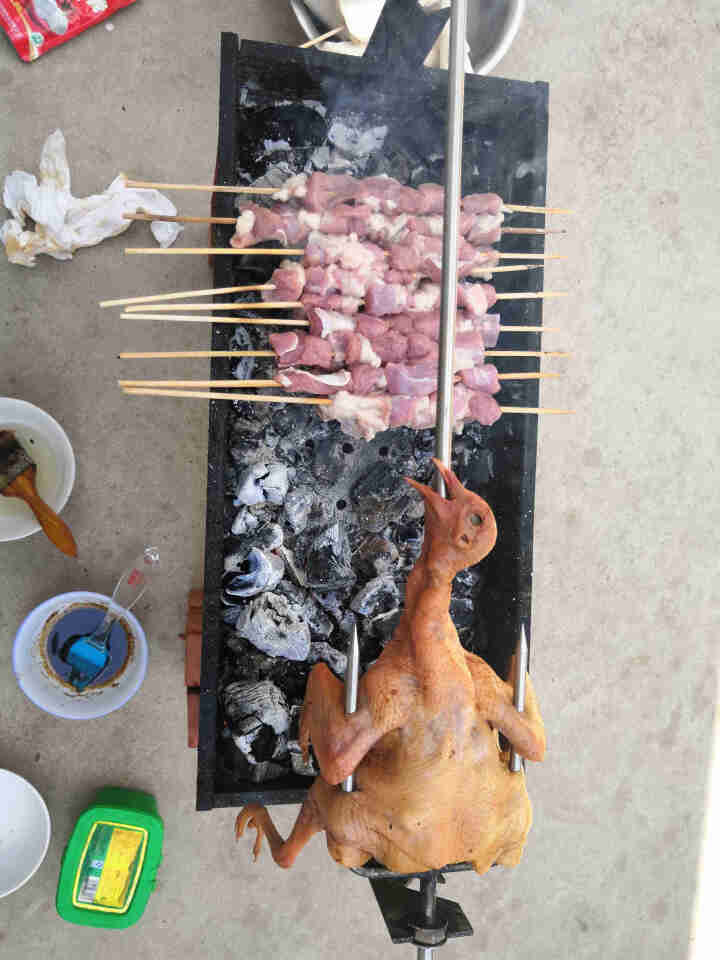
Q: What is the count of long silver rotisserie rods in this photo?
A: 1